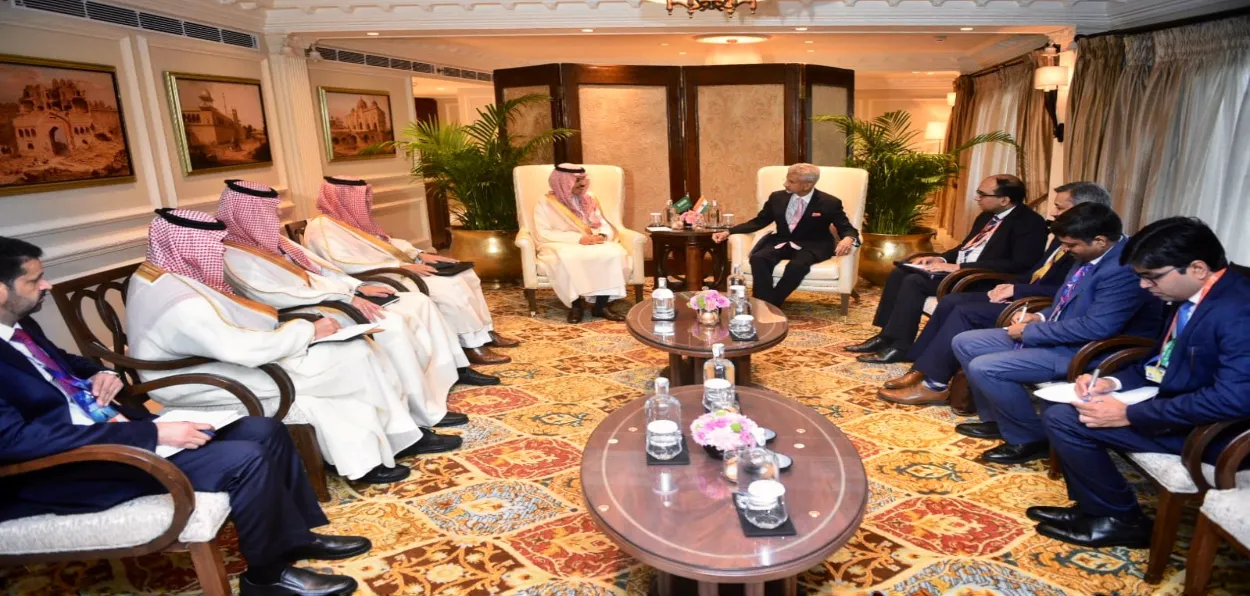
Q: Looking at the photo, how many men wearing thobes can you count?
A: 4